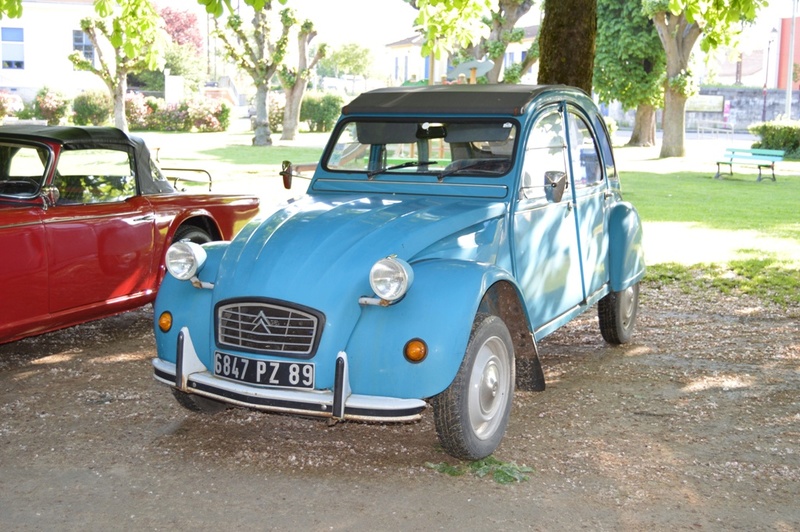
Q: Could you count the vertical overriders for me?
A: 2